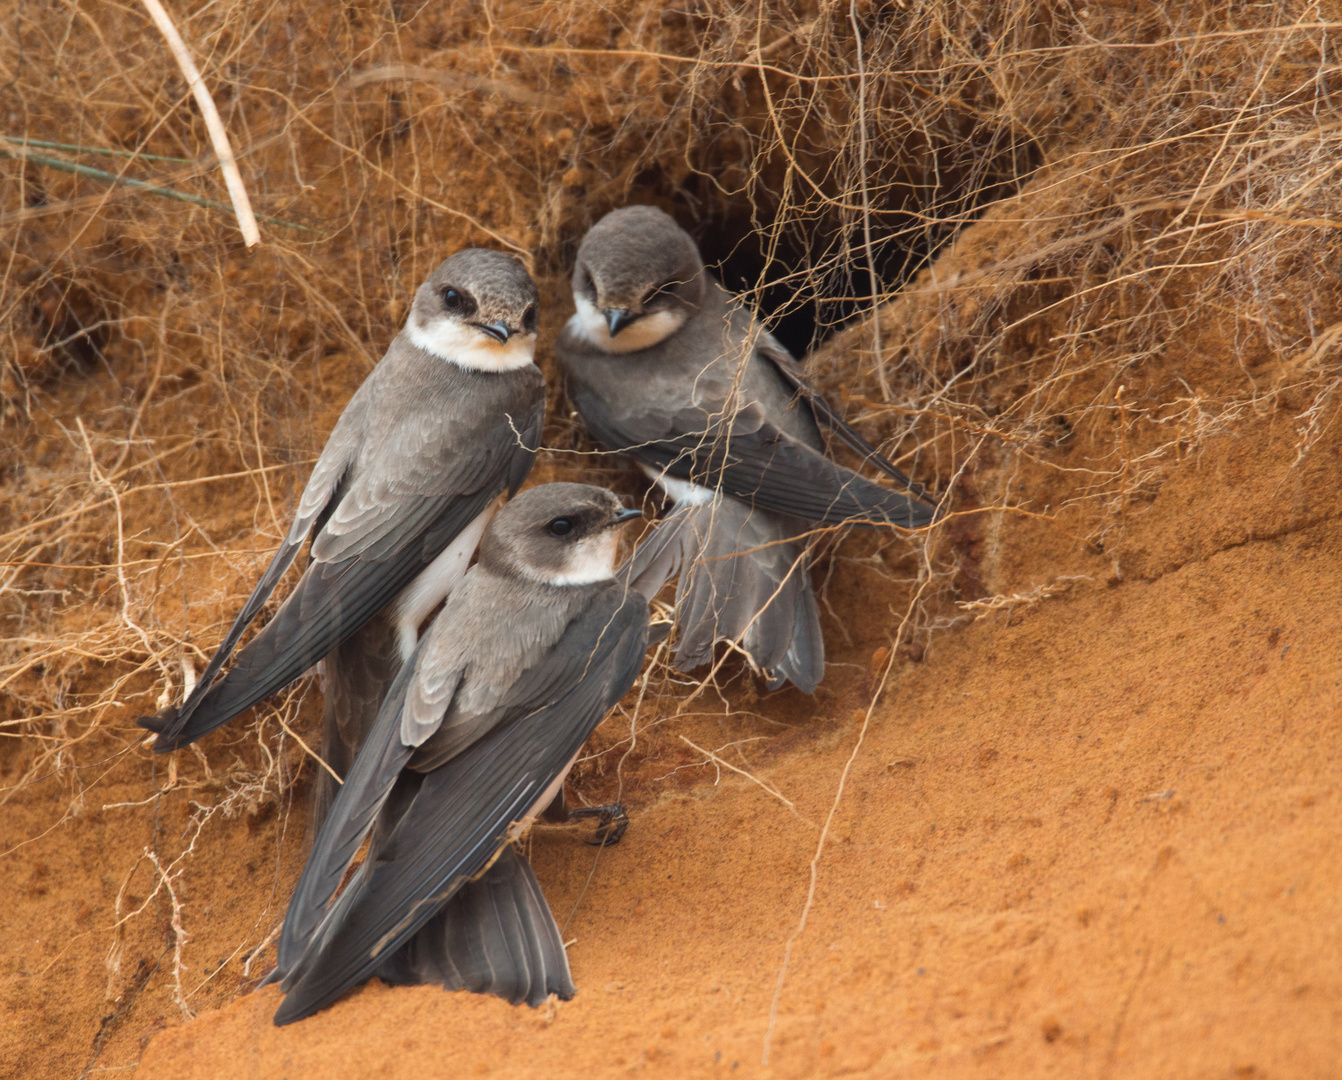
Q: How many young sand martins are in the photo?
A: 3